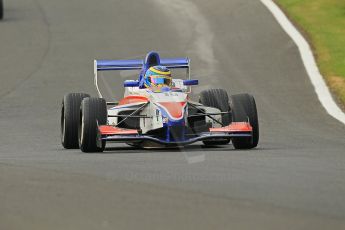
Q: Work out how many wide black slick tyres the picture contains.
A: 4